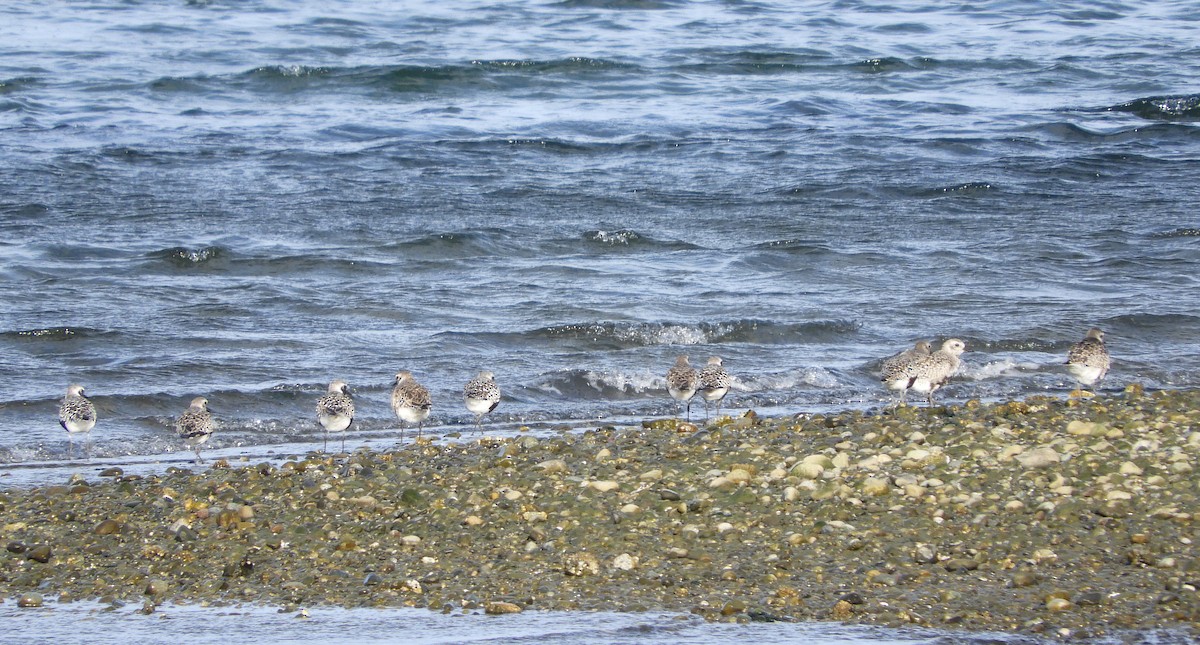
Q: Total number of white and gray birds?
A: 10